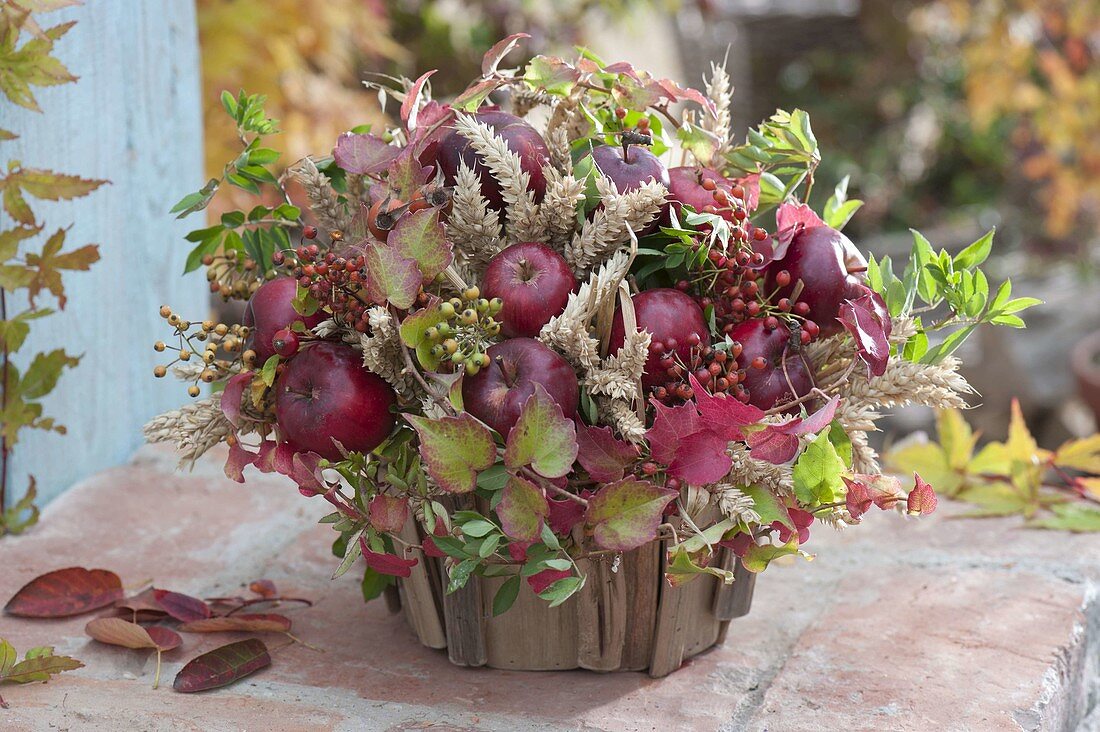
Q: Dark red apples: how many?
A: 10